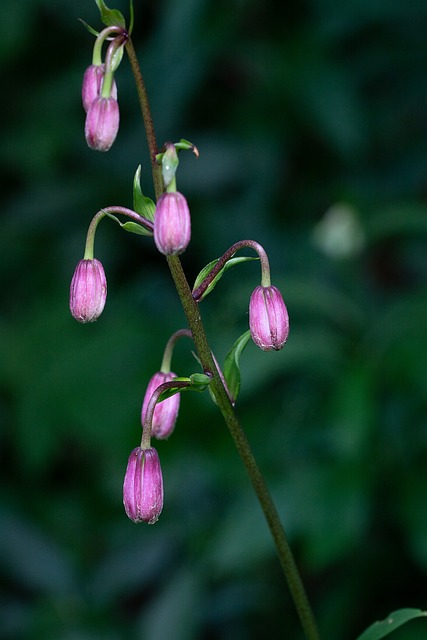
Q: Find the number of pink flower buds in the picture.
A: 7